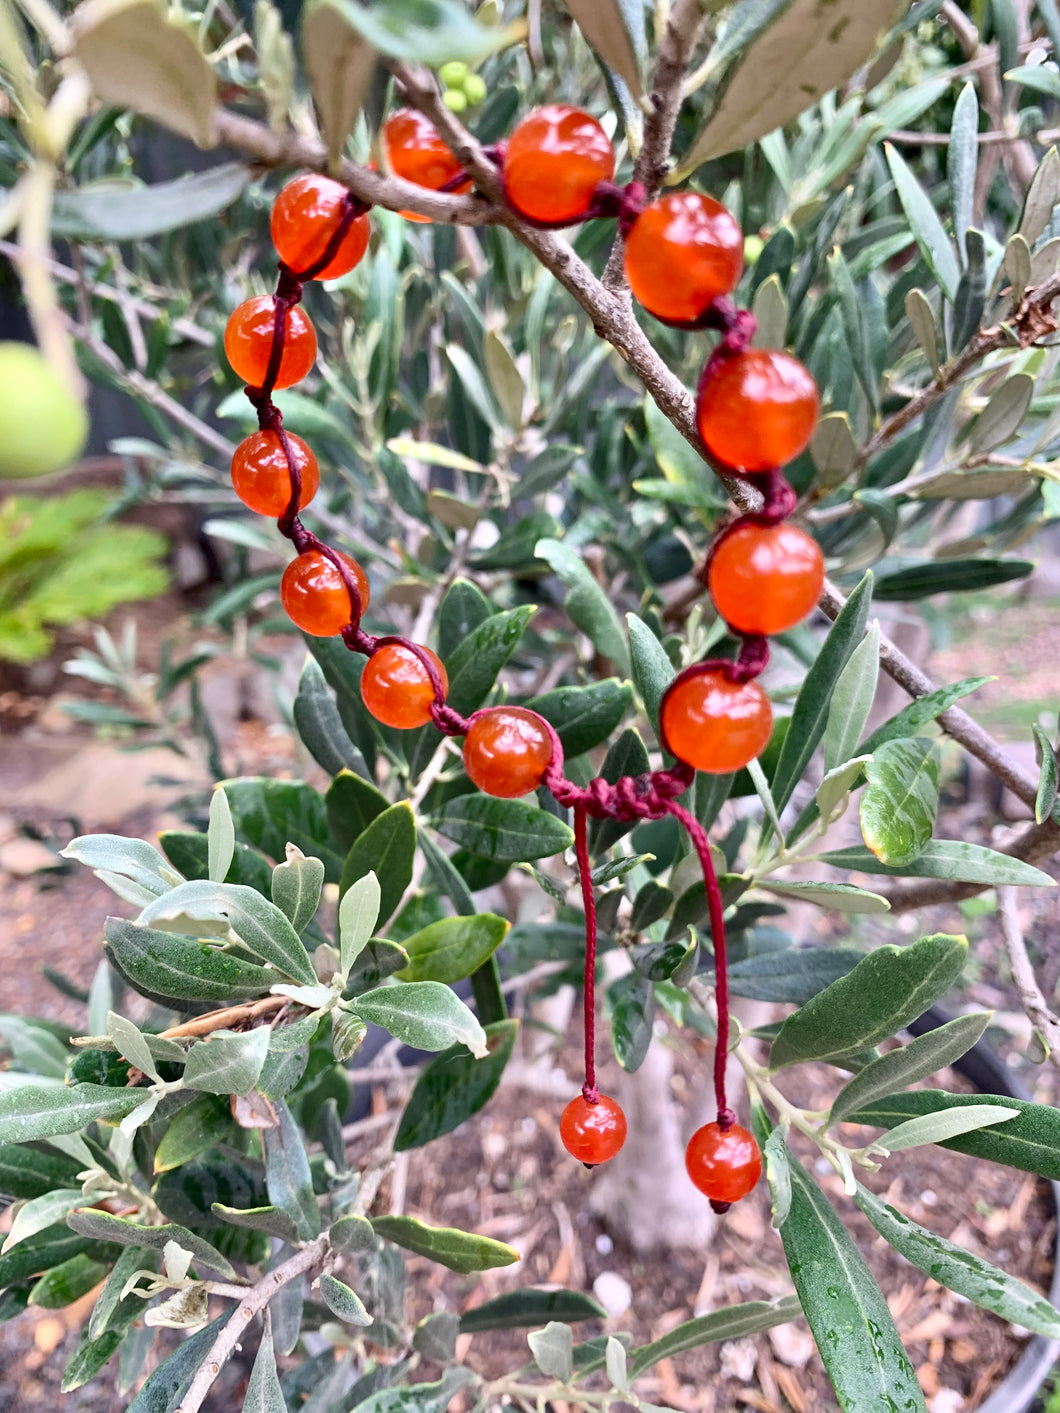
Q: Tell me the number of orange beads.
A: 14